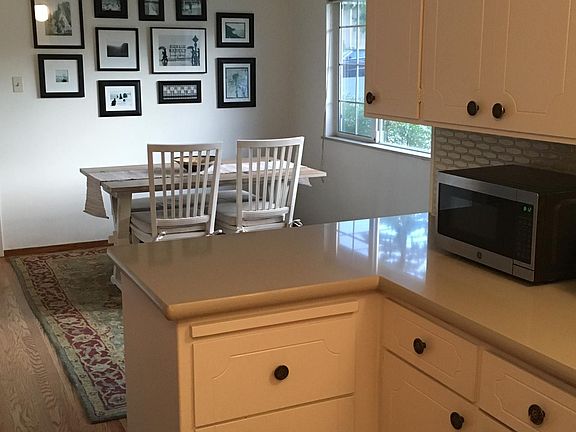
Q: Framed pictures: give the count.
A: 11